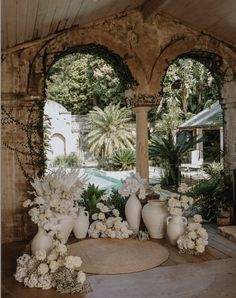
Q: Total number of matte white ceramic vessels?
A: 6